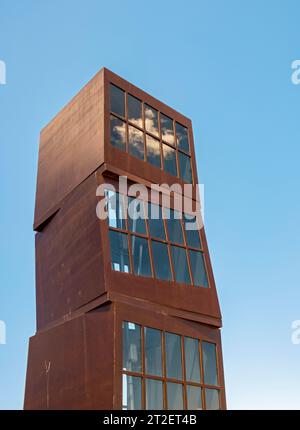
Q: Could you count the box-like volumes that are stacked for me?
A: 3